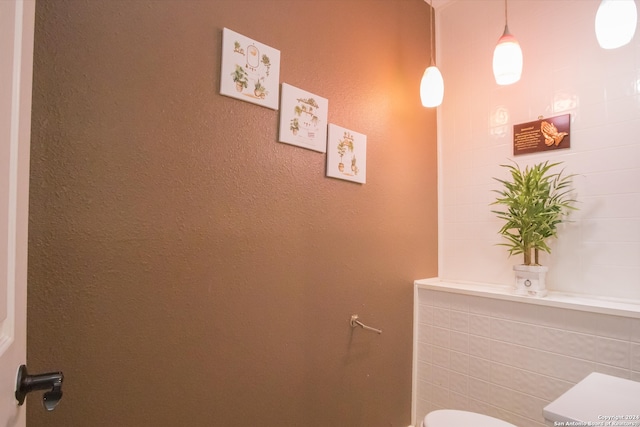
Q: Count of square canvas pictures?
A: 3